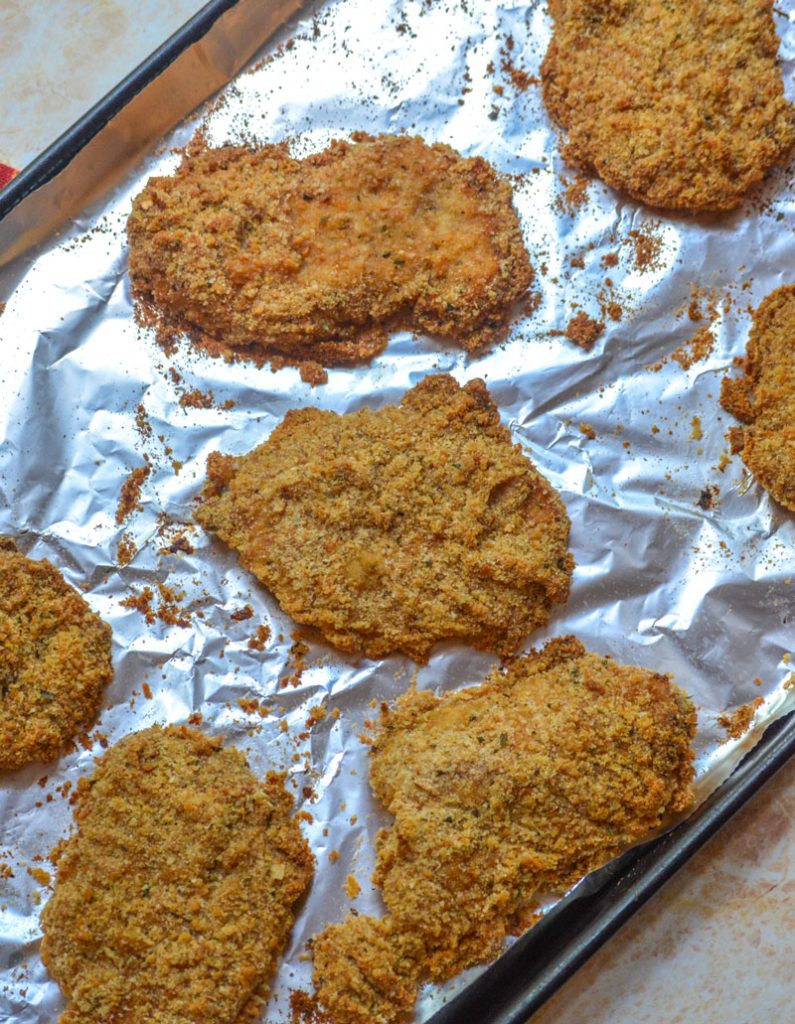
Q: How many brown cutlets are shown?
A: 7